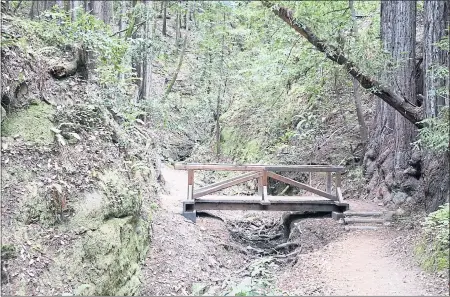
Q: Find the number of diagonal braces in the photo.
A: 2